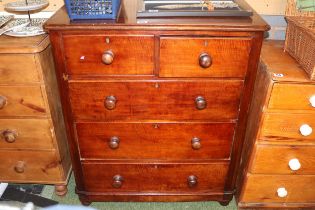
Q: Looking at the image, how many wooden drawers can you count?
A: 13